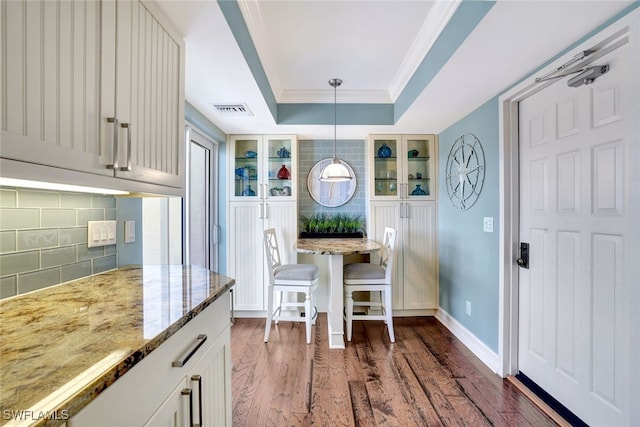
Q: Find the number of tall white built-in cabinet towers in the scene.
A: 2